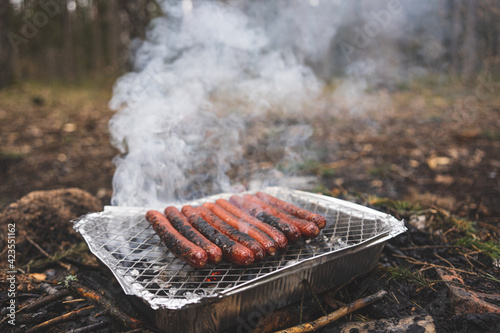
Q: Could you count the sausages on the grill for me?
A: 9